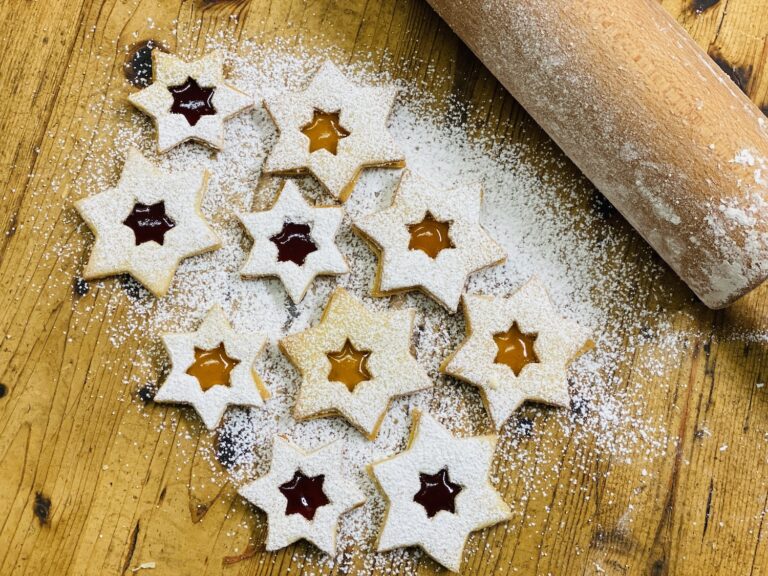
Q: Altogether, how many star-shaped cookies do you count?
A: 10